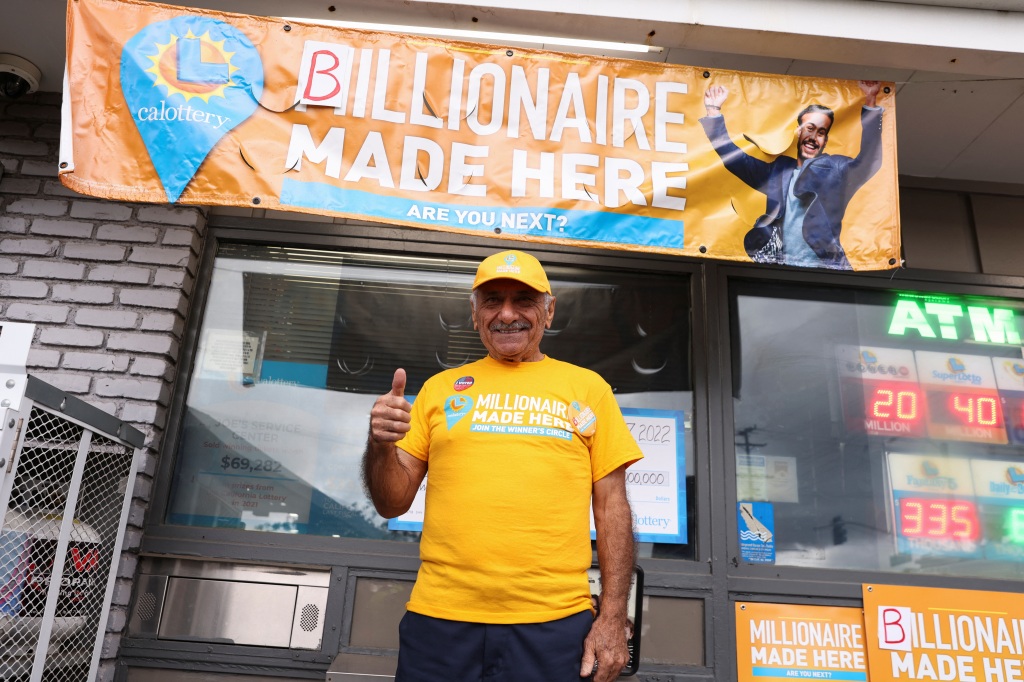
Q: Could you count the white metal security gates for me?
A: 1